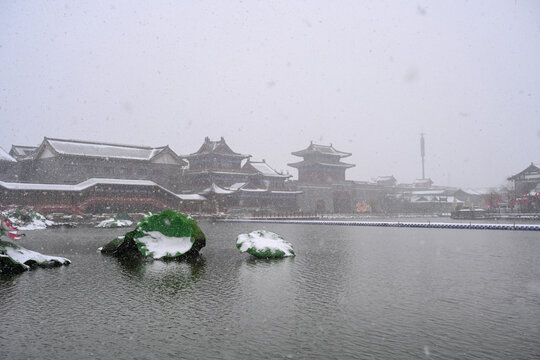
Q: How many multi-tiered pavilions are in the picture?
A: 2